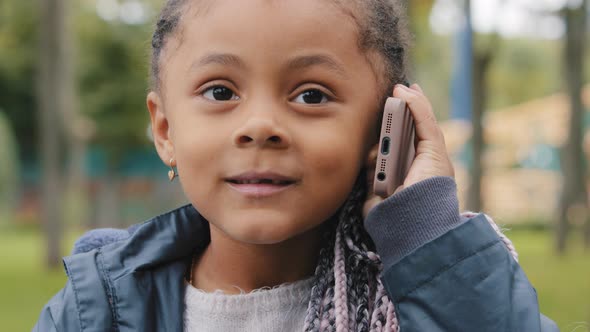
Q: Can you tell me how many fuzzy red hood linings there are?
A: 0